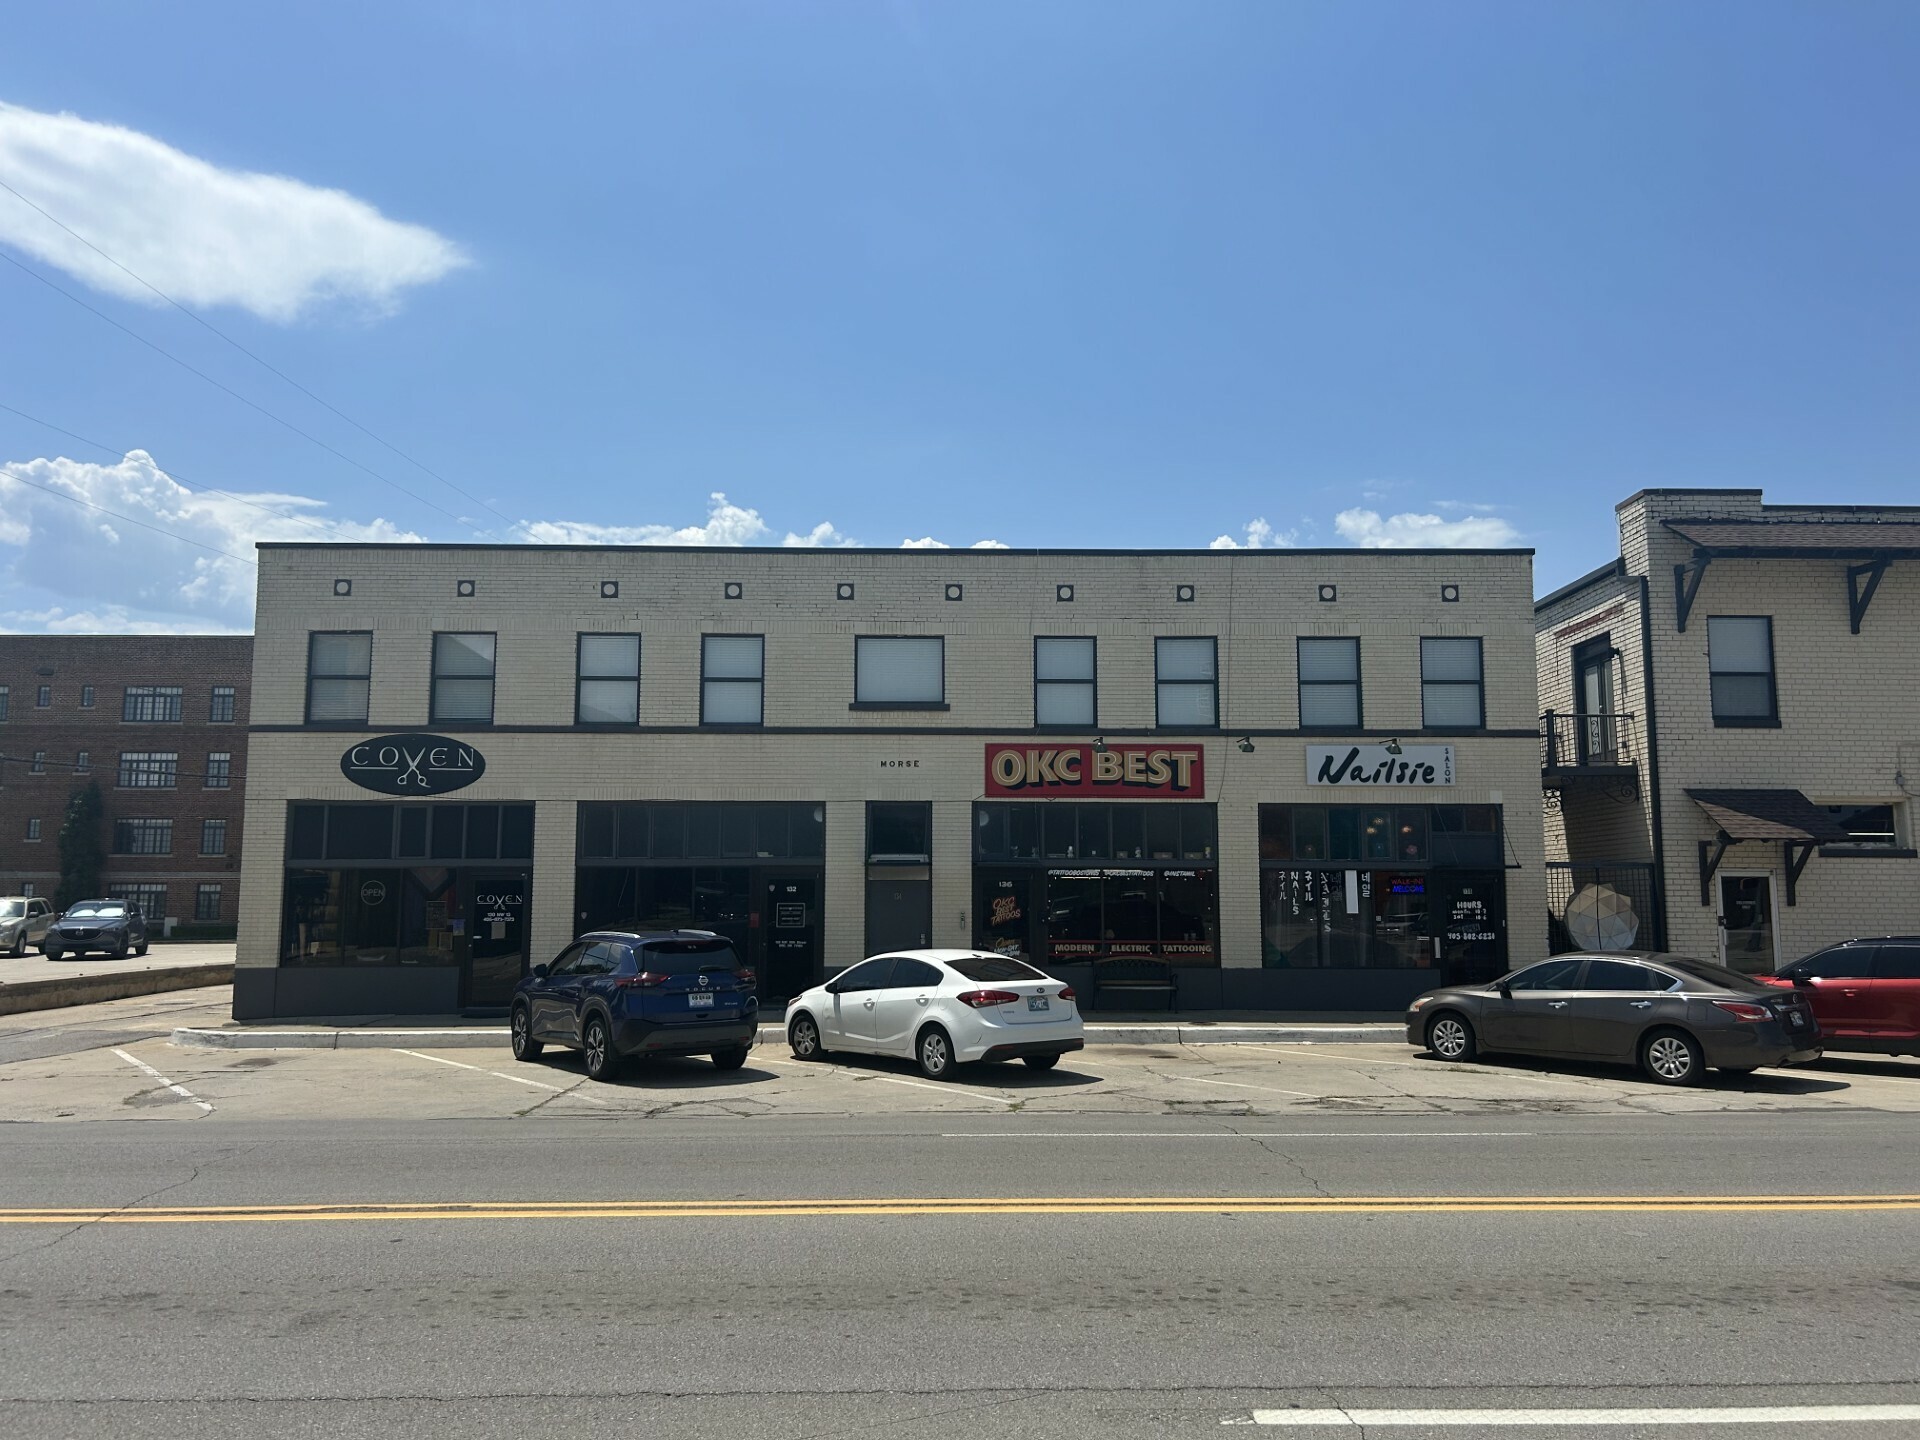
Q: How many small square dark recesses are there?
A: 10